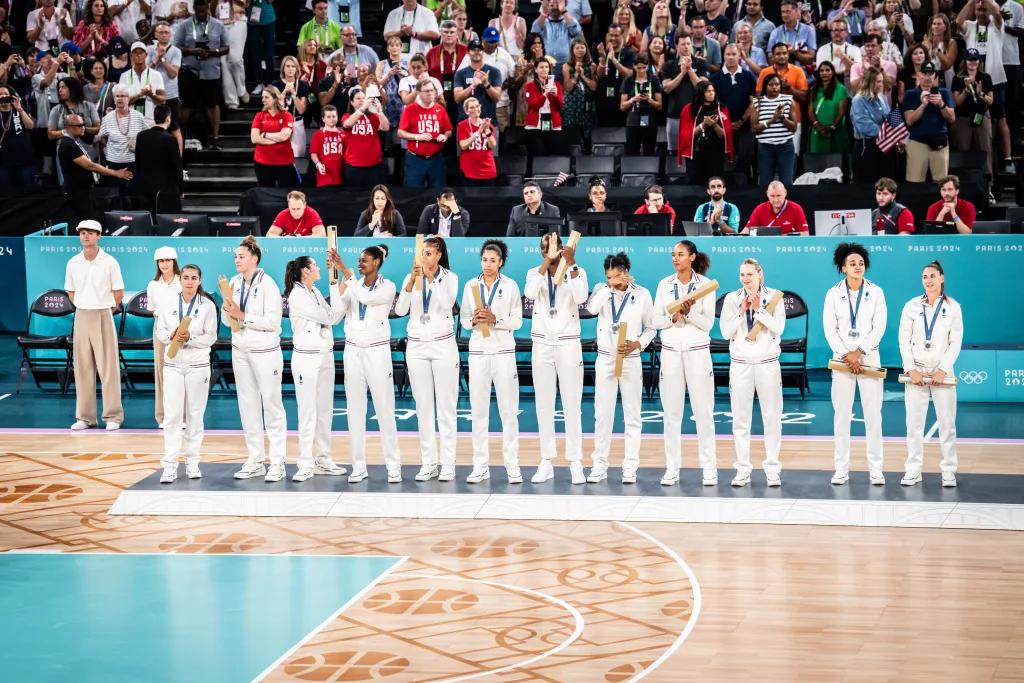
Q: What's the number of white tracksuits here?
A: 12